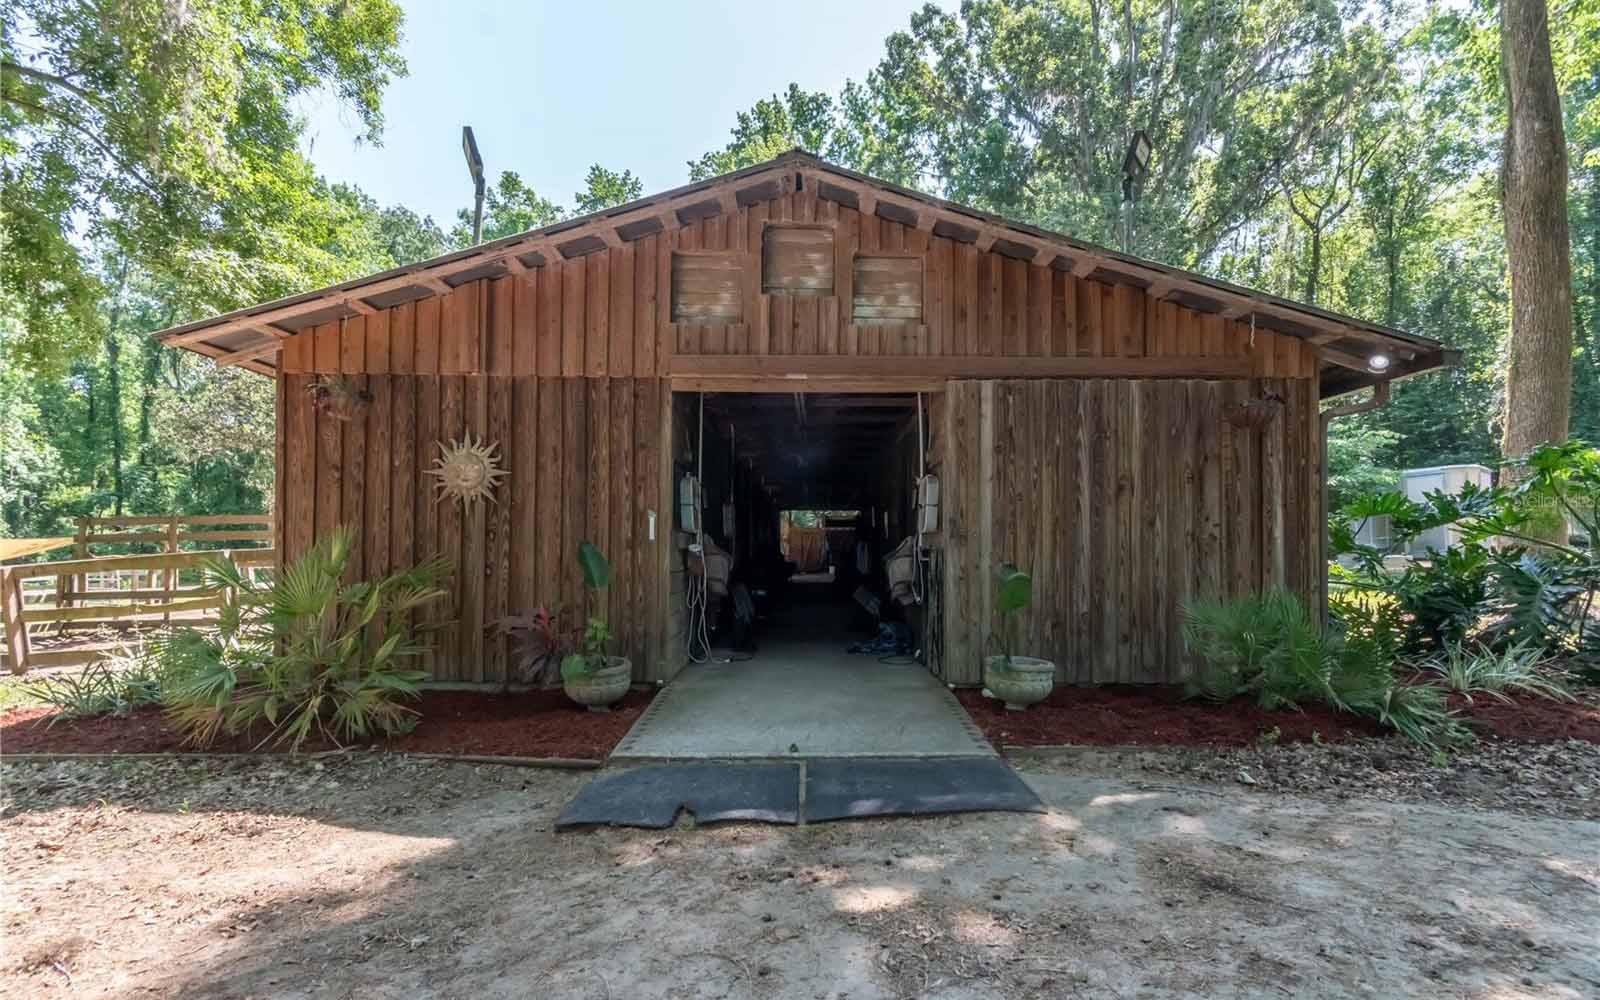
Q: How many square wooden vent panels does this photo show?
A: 3